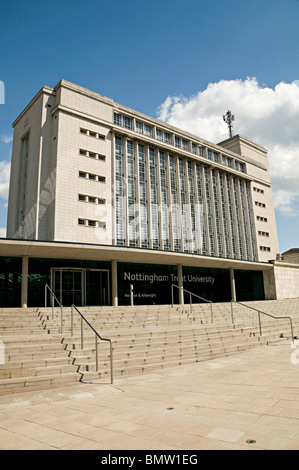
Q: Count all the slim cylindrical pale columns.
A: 4